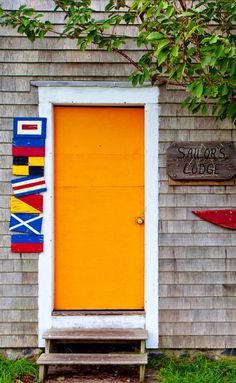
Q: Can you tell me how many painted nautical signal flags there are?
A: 7